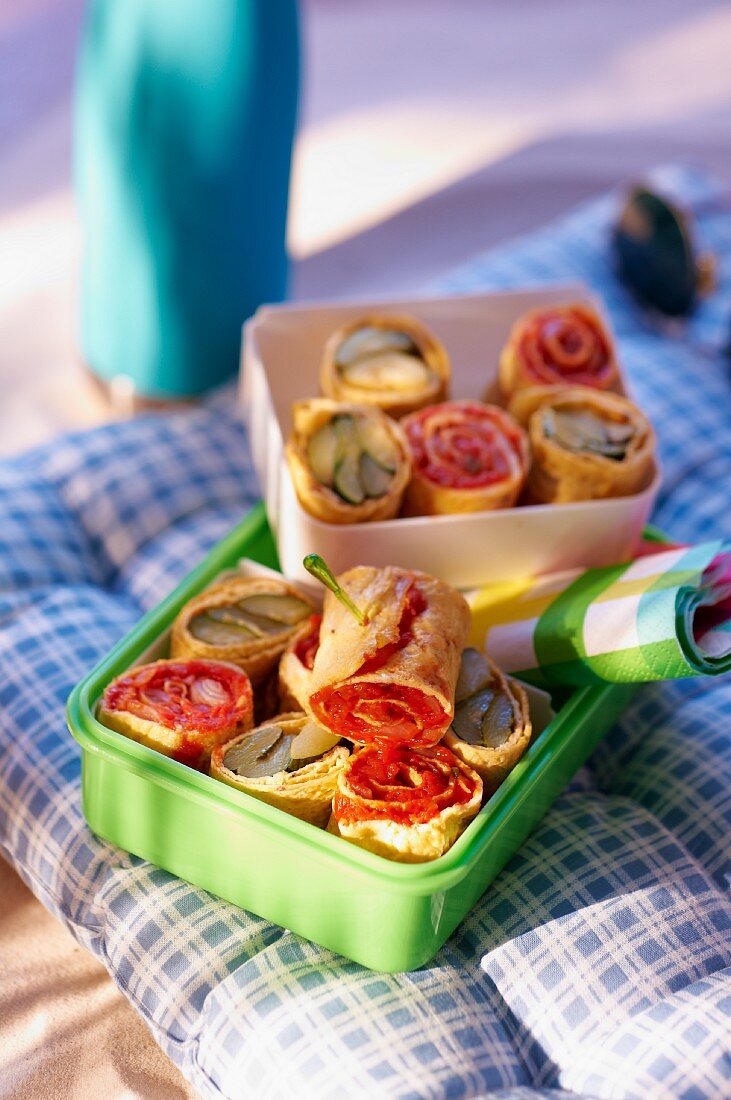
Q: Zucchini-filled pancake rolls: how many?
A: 6